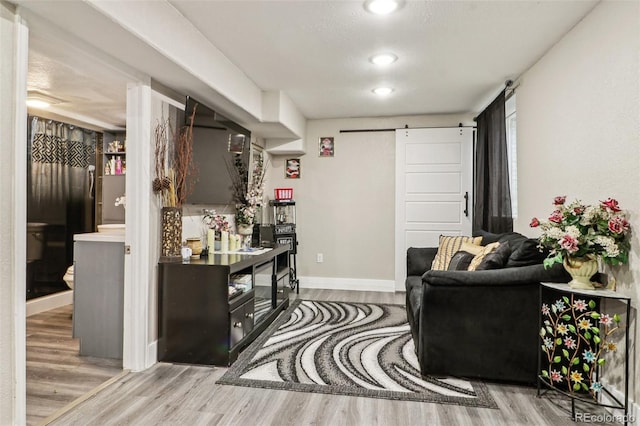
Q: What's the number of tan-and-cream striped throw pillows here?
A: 2